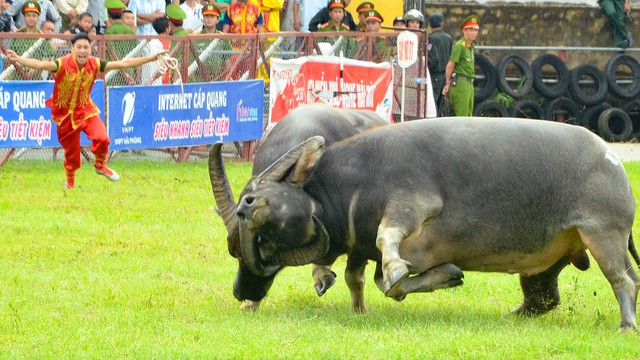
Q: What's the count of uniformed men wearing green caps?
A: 8